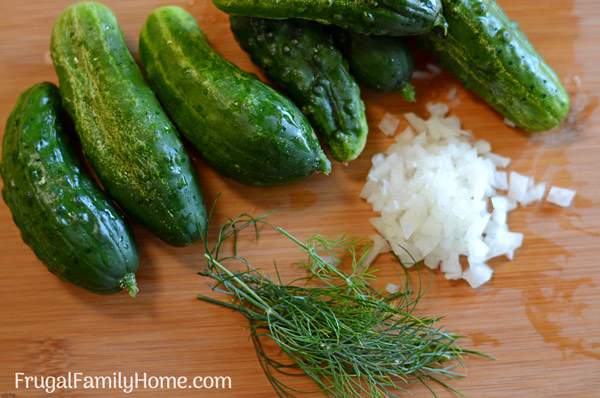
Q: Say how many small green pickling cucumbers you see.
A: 7